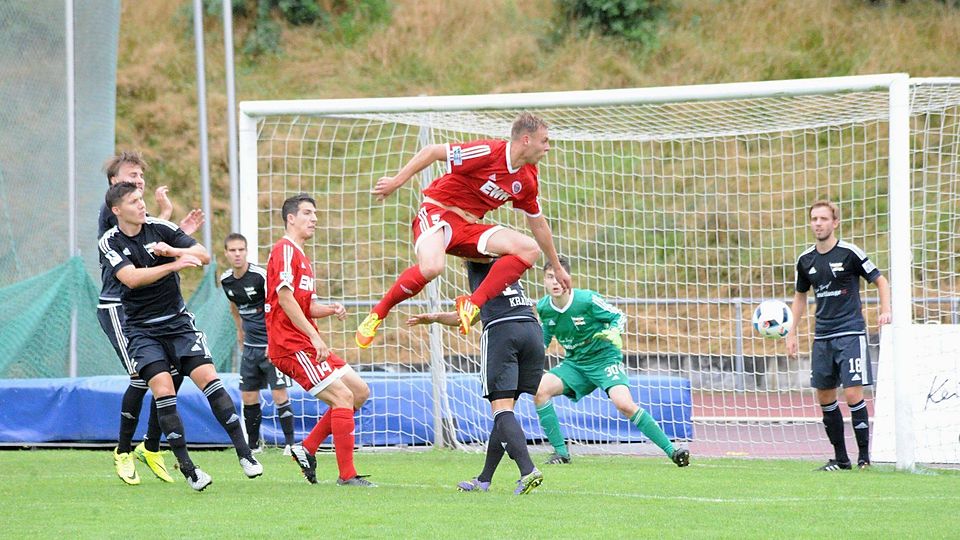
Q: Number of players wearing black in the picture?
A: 5